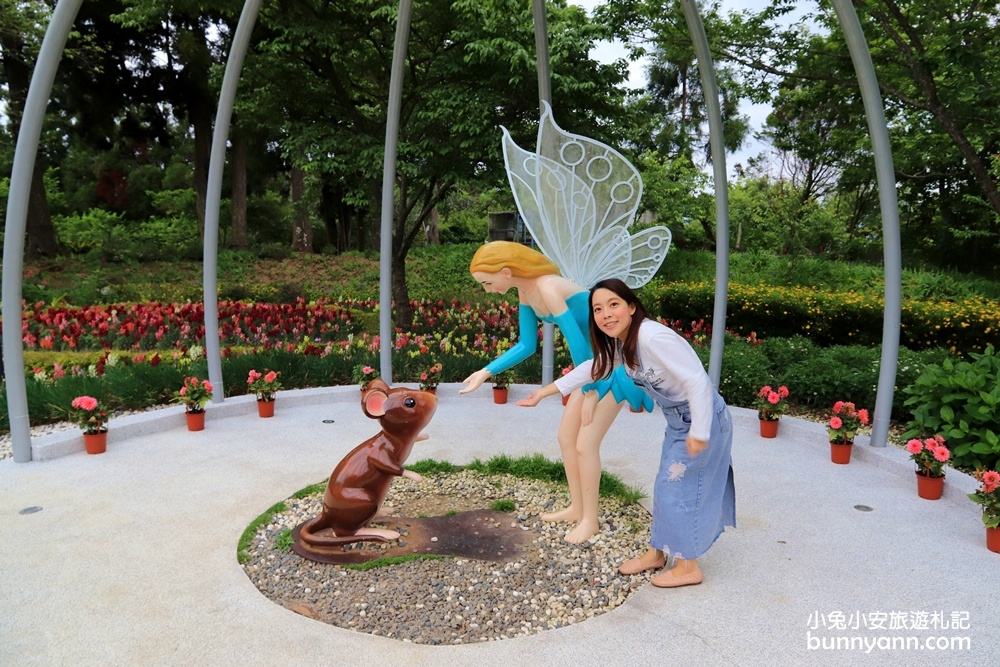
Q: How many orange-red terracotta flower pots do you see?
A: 12